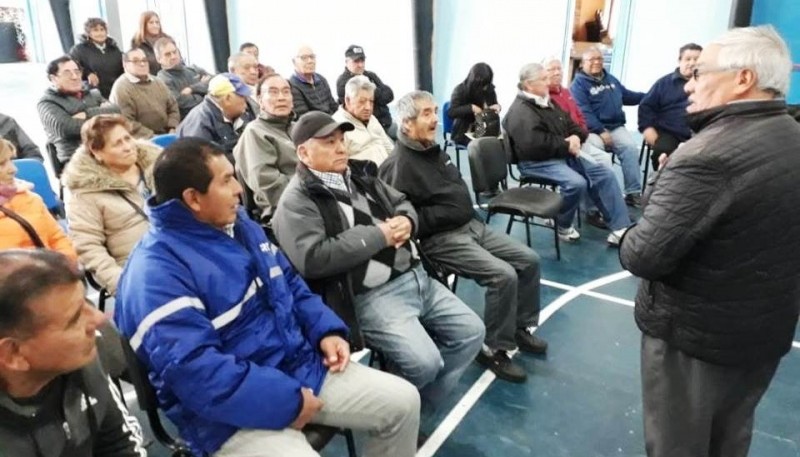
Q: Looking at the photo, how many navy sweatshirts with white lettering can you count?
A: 1